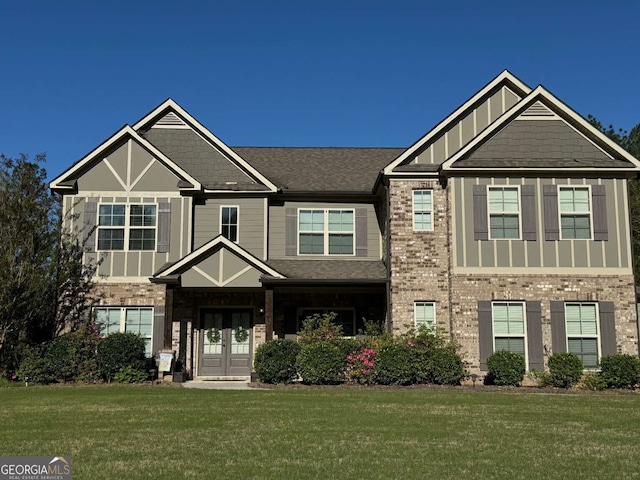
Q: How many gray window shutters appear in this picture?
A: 13